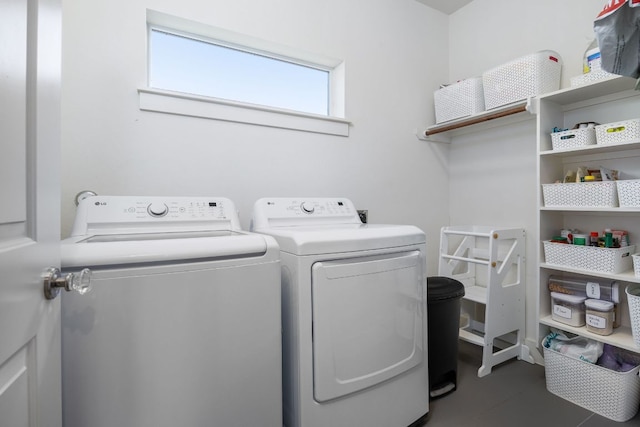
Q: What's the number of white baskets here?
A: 11